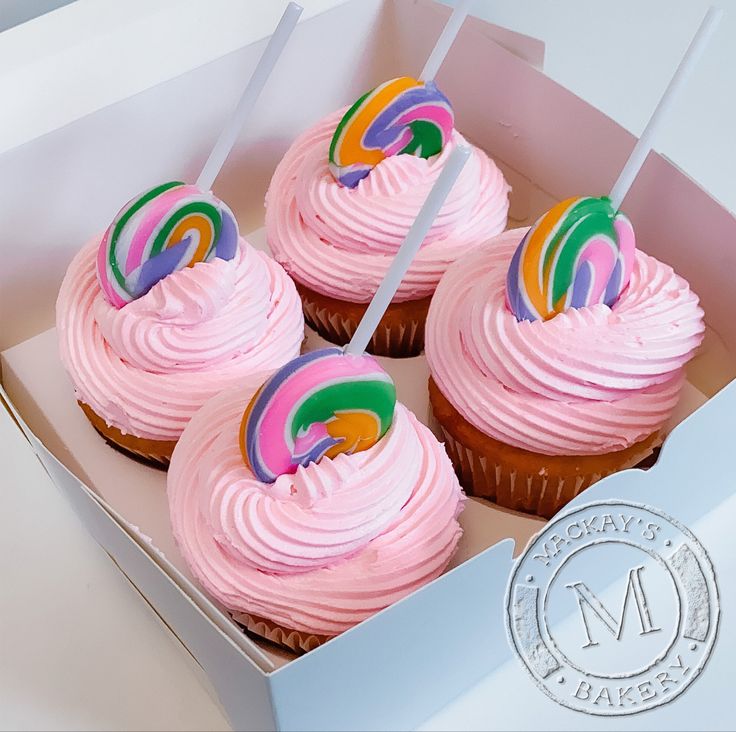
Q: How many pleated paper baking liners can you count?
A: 4